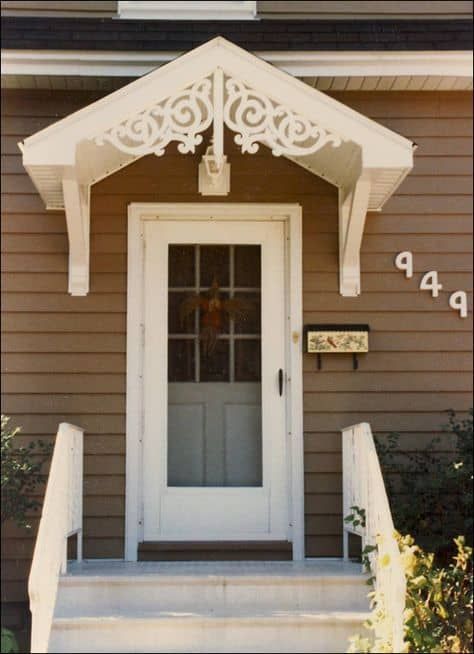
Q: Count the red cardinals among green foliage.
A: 1